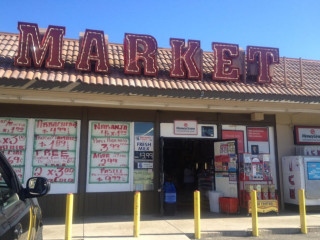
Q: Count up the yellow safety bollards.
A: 5